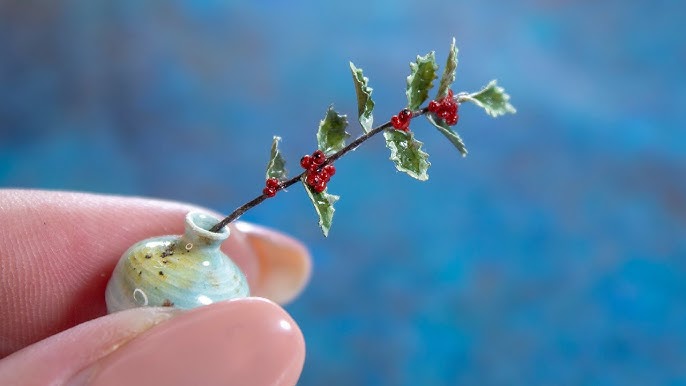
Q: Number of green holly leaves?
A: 9